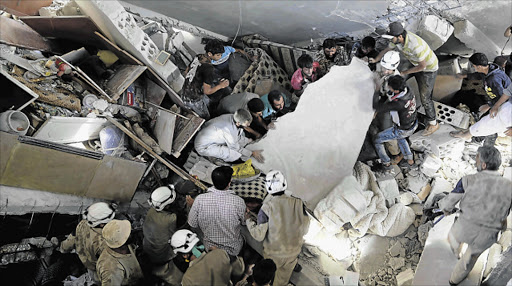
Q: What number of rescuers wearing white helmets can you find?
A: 5